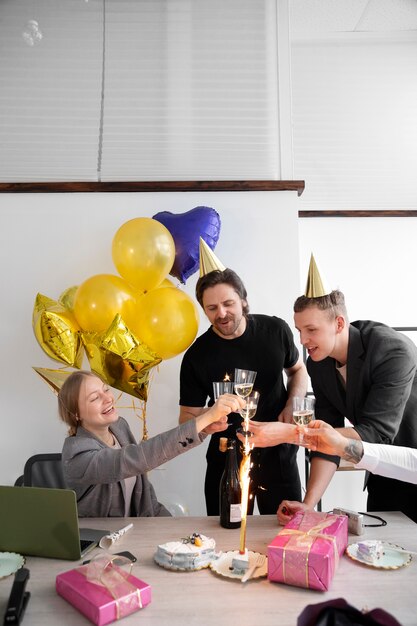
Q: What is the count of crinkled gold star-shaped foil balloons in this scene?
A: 2